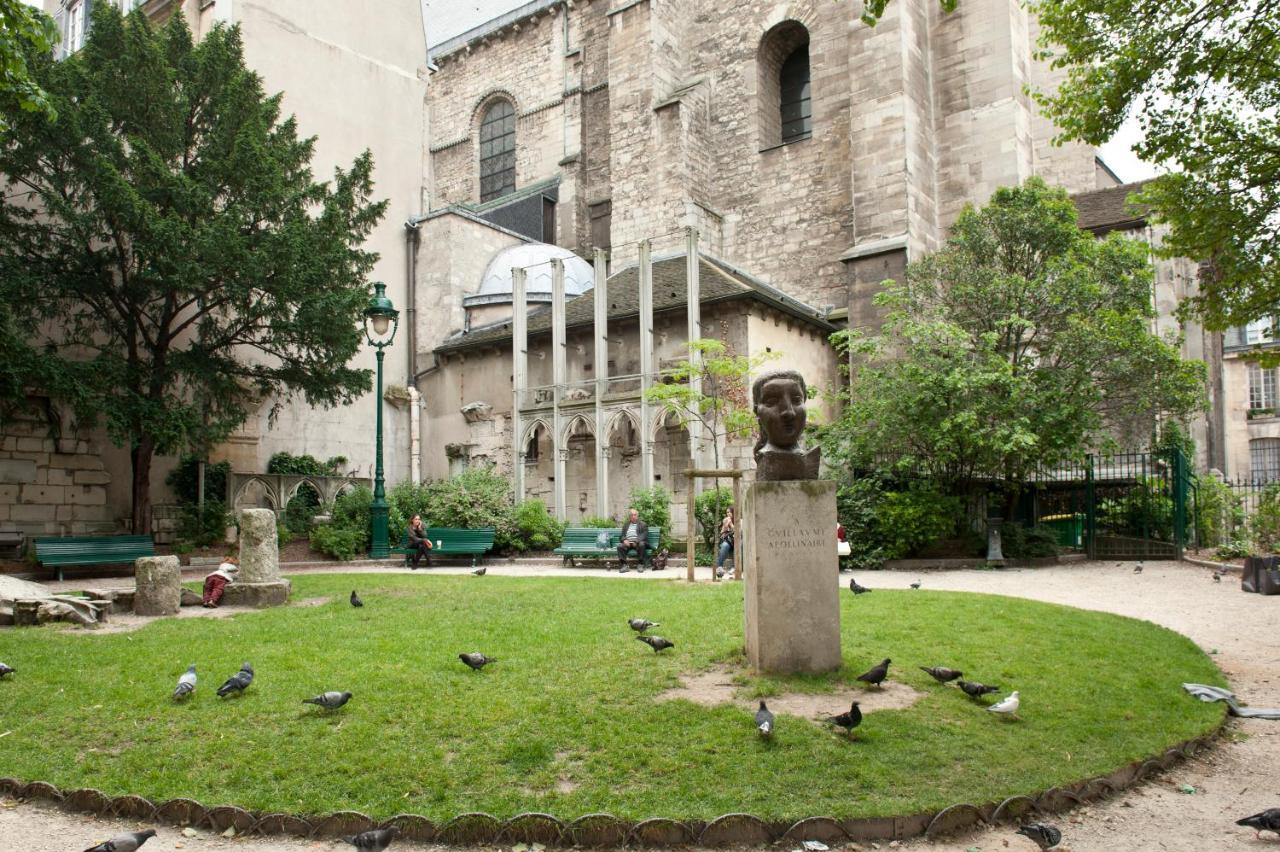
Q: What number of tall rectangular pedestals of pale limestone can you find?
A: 1